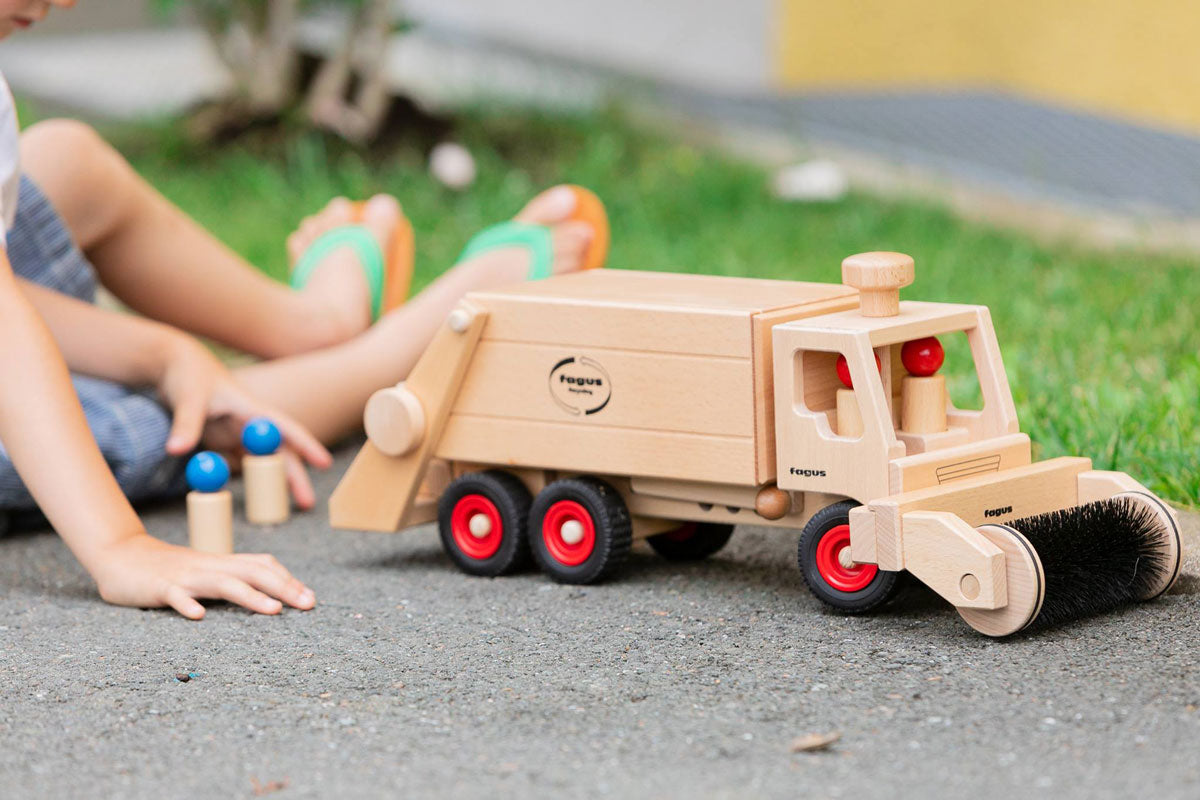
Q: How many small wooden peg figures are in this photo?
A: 4